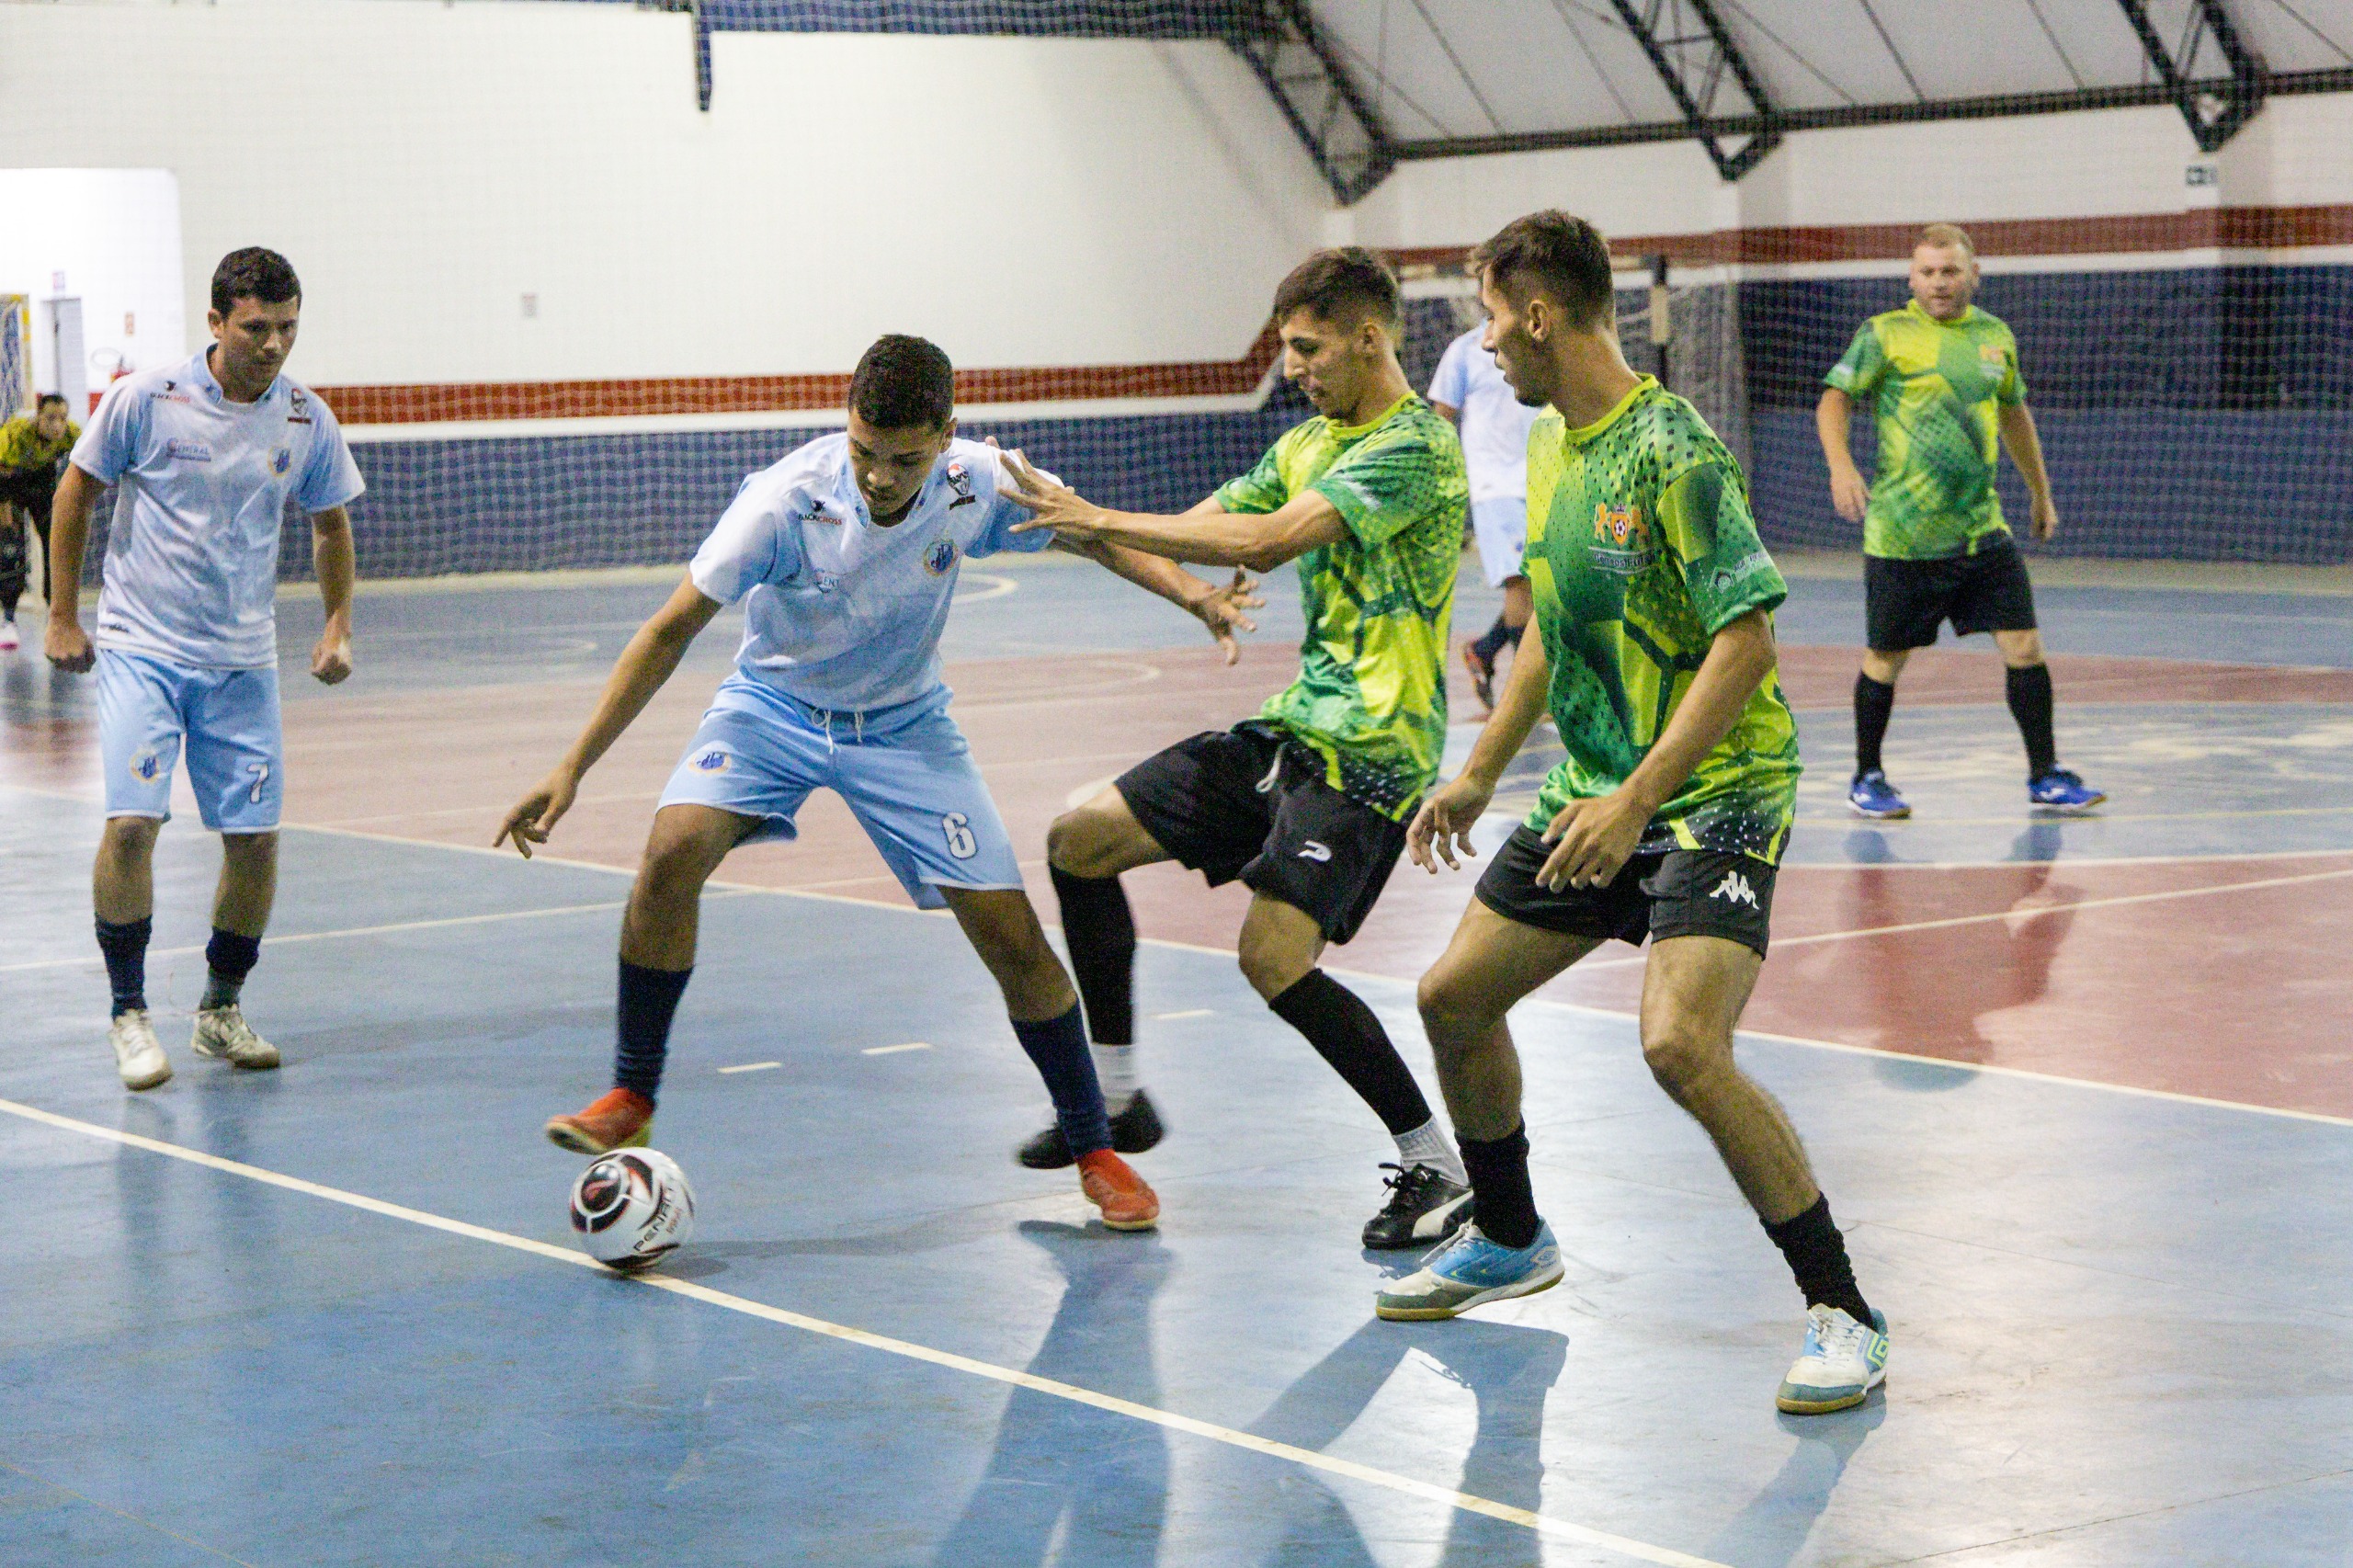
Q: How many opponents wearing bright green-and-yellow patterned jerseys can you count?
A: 3